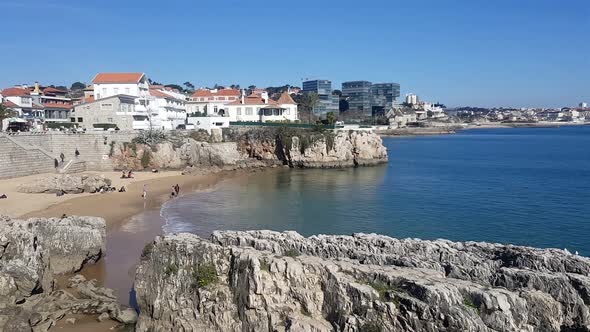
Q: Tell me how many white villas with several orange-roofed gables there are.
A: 1